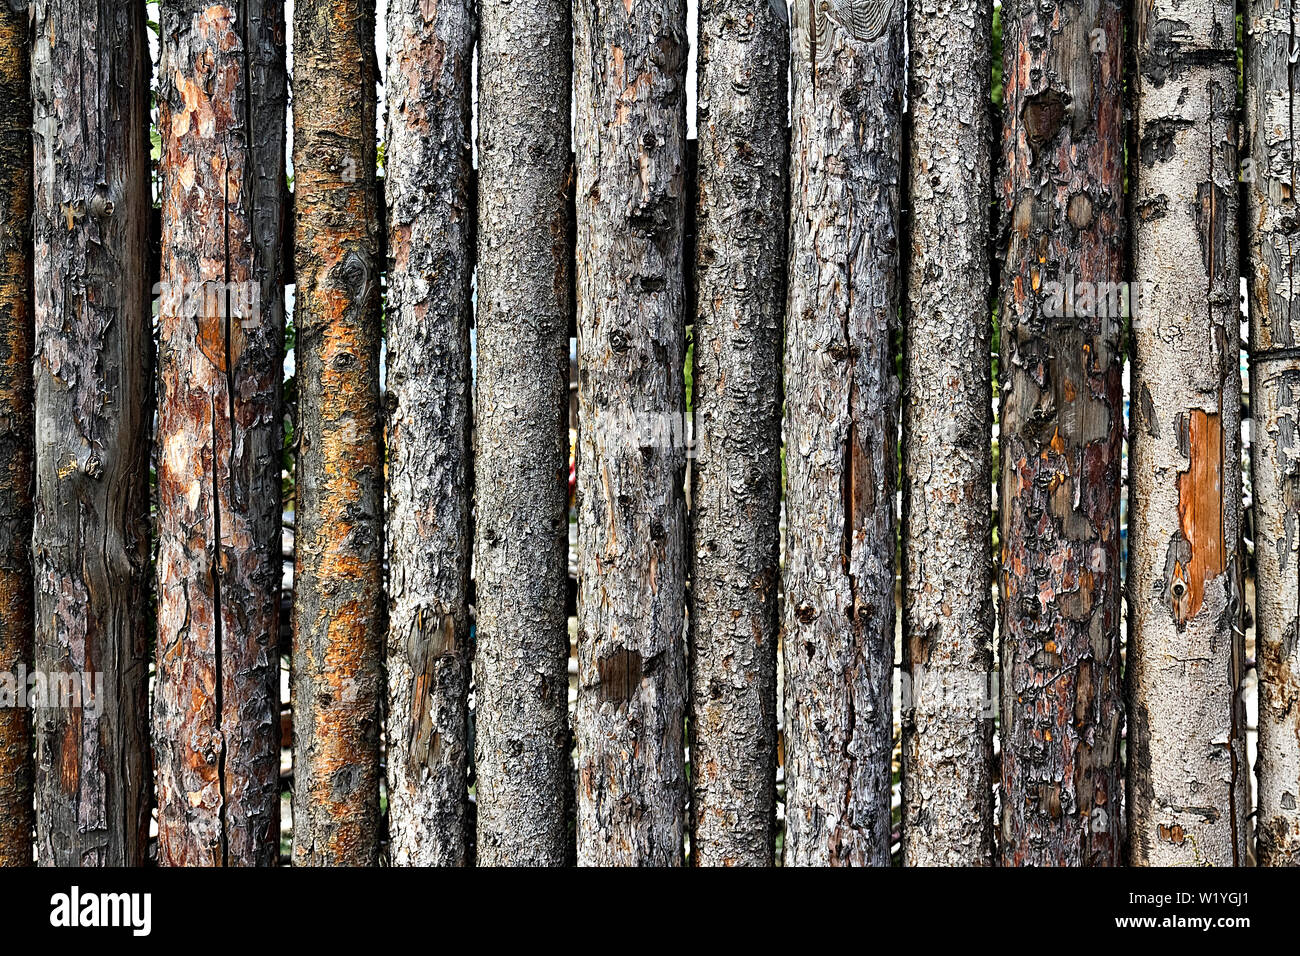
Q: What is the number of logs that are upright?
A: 13